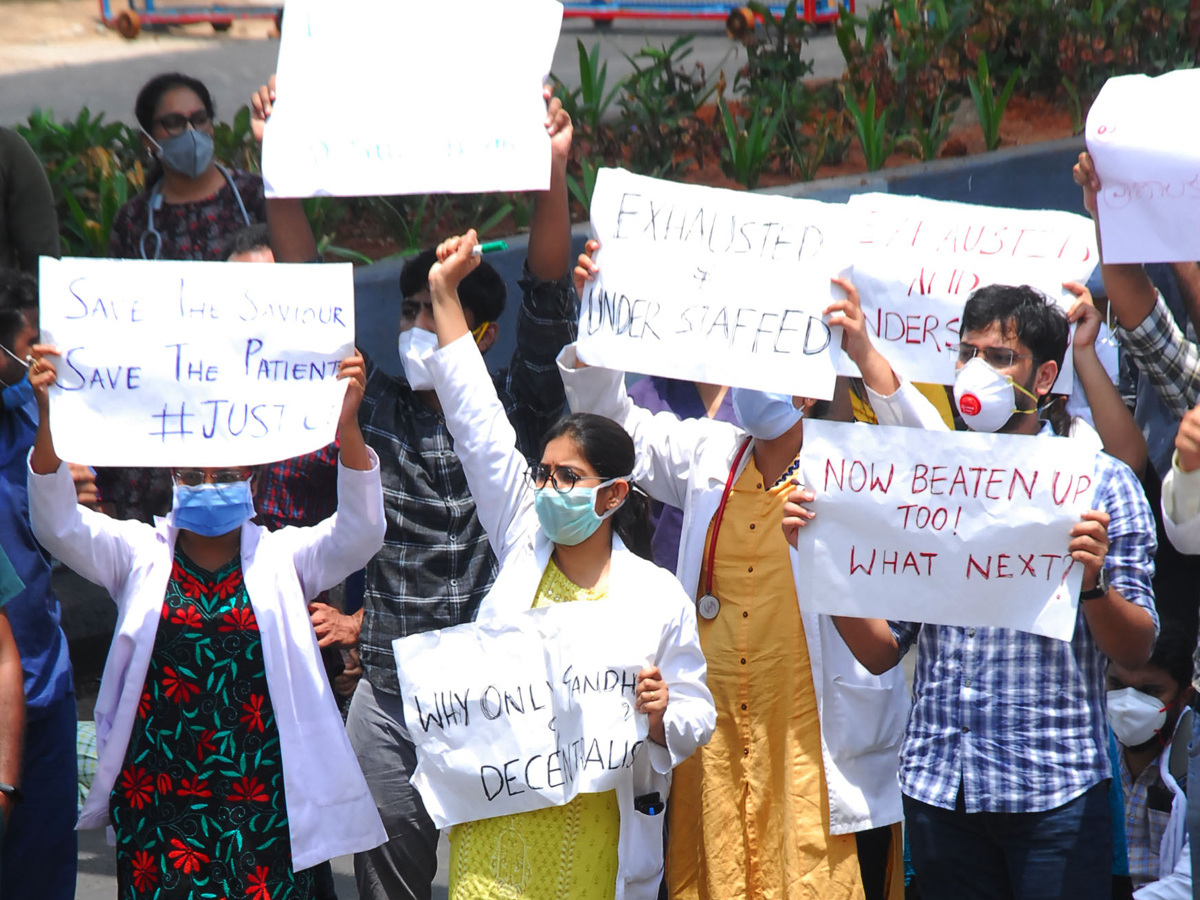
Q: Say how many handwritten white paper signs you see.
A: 7